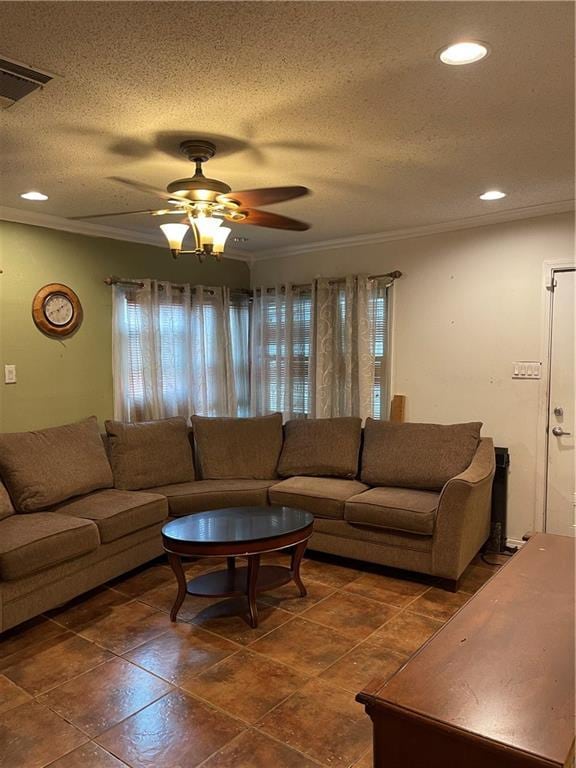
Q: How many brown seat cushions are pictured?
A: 5